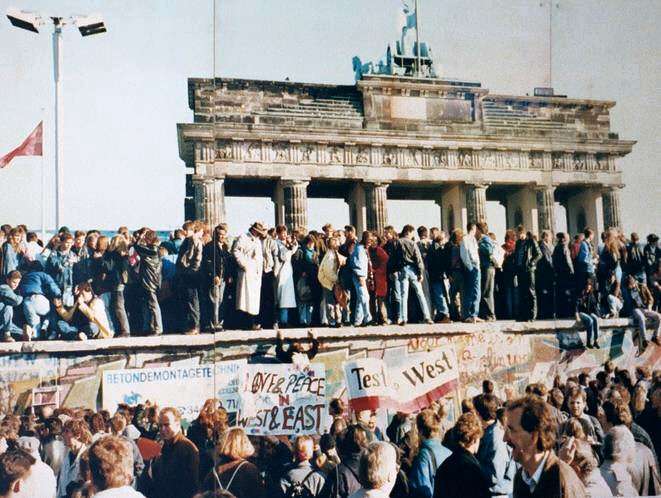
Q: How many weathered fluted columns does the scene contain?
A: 6